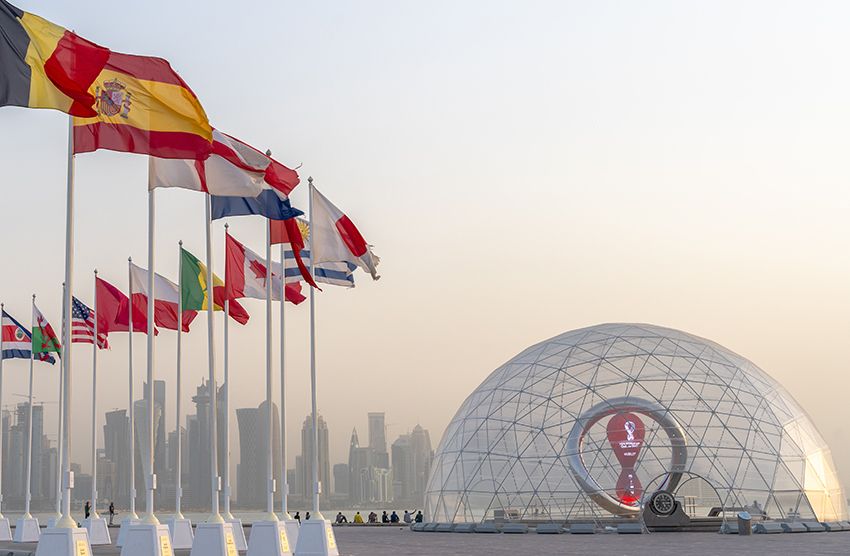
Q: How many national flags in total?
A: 14